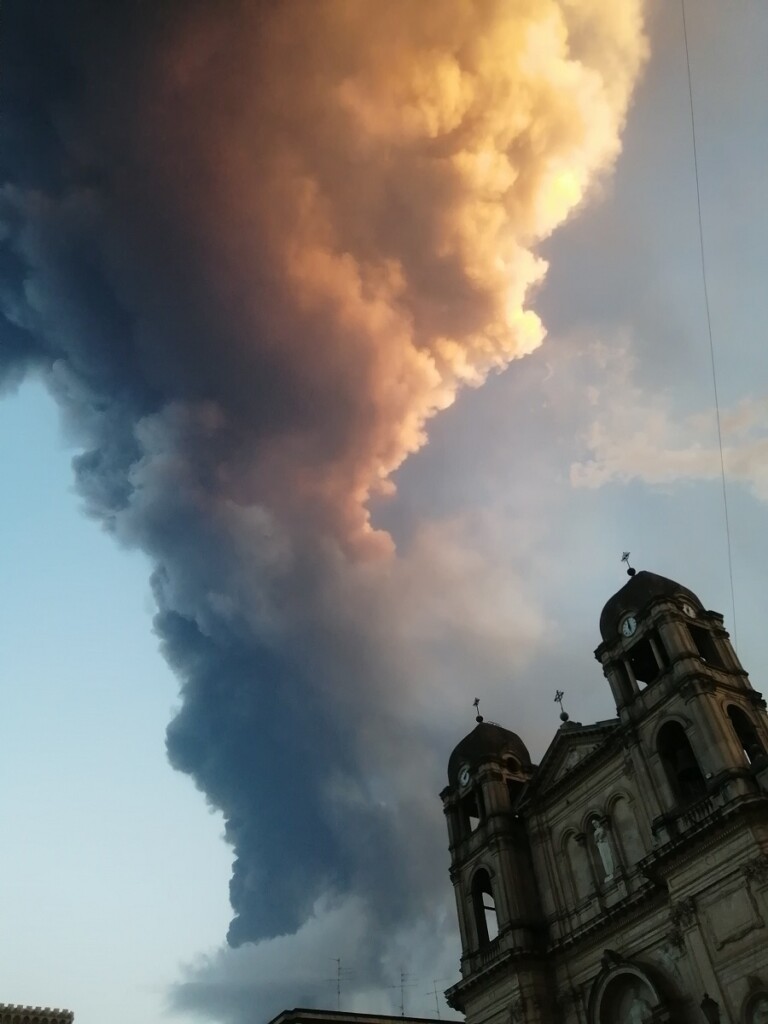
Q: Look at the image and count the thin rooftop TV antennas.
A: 3